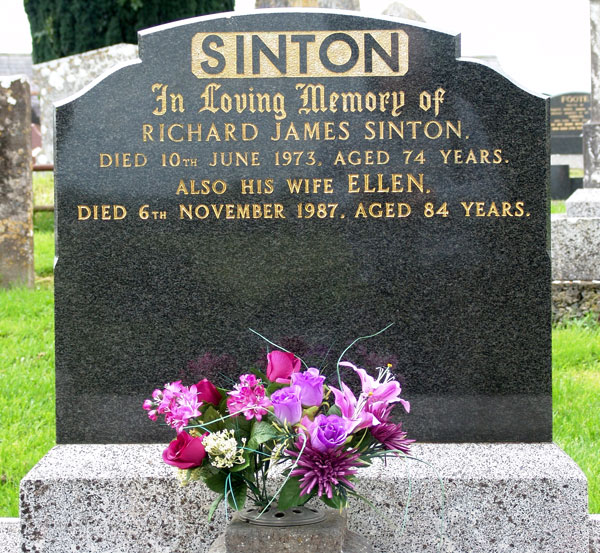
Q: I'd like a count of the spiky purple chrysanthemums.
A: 2